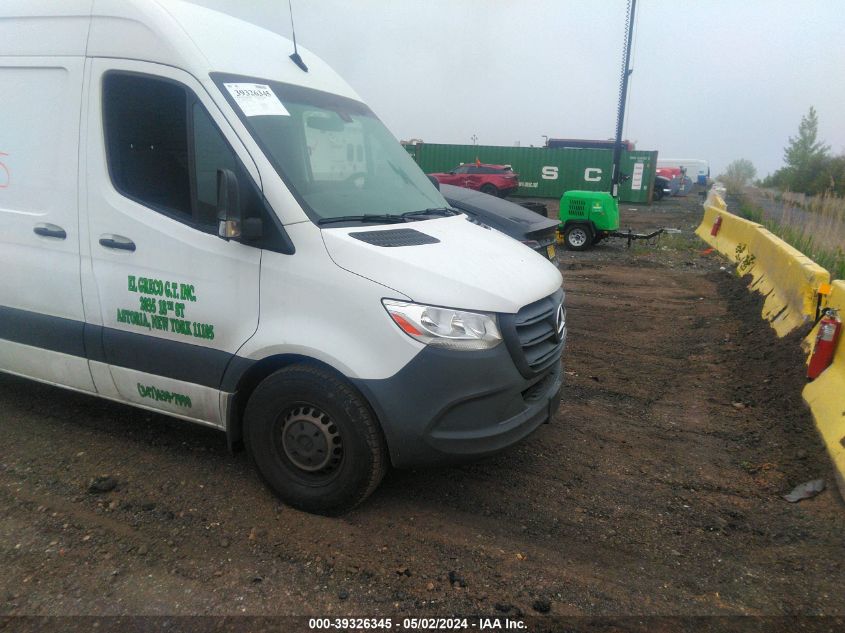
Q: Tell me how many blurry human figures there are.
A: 0